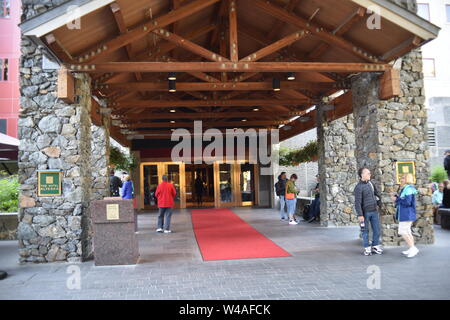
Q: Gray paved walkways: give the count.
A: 1